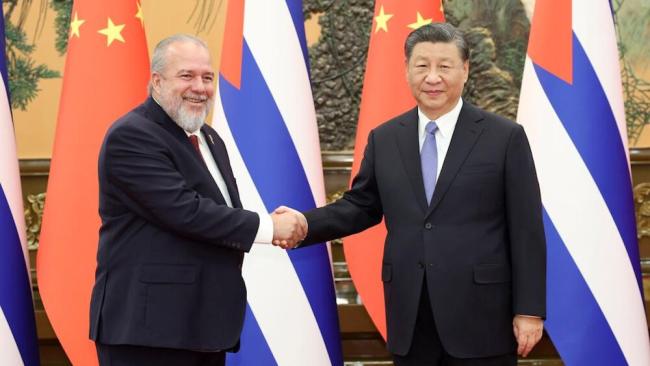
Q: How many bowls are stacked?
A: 0